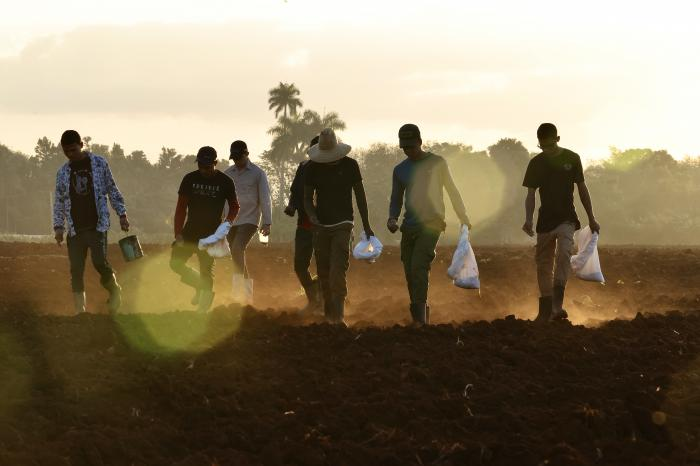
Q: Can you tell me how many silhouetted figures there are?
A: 7